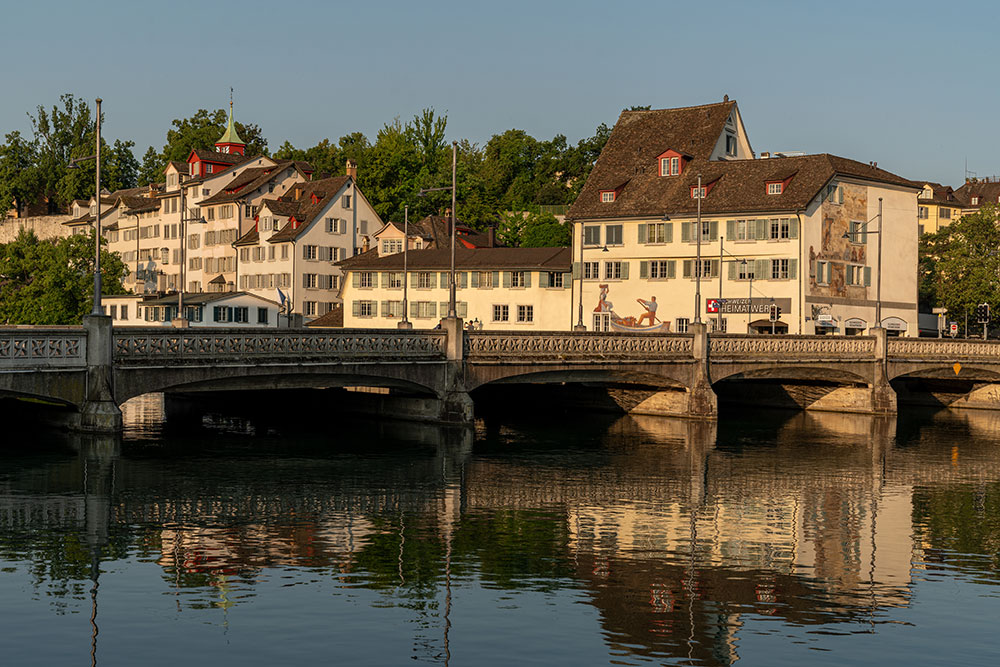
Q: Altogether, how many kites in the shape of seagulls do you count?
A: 0